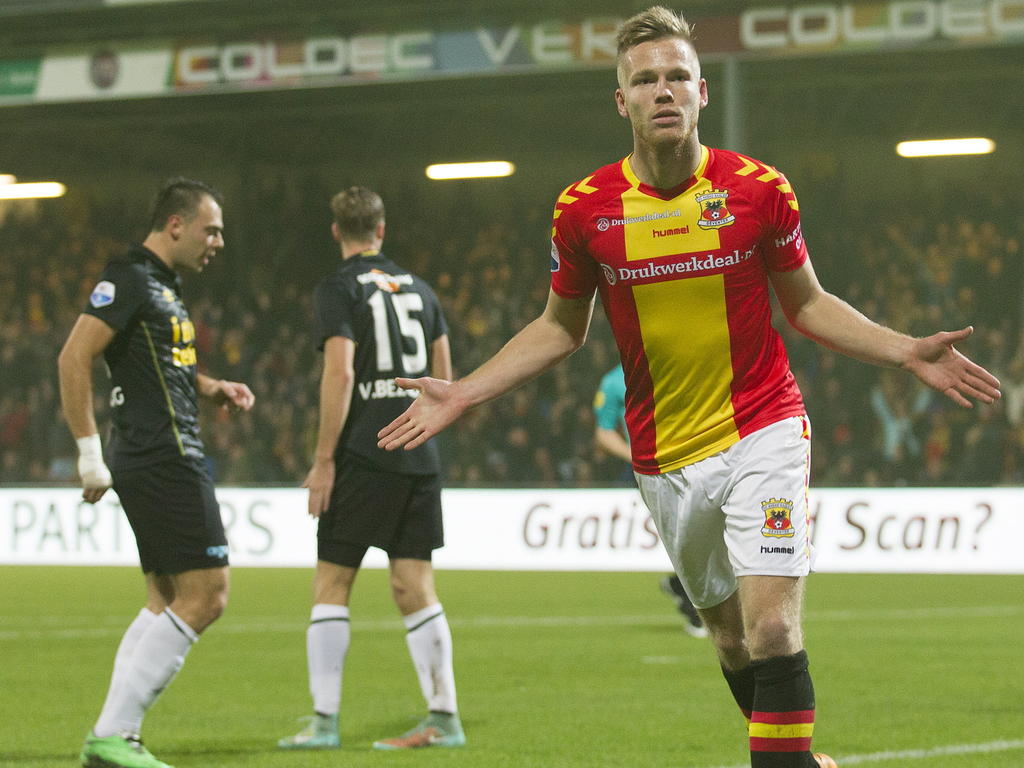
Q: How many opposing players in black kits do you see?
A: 2